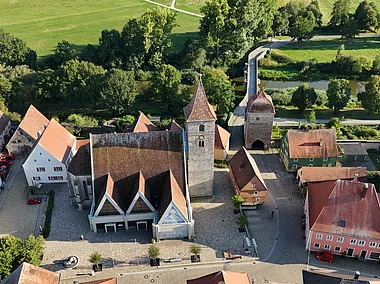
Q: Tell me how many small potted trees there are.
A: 5